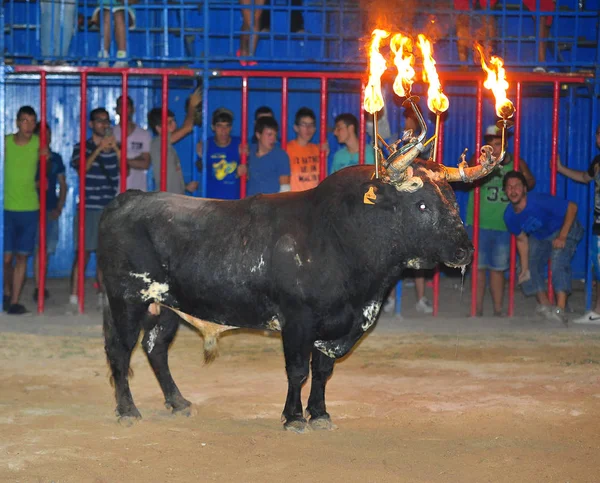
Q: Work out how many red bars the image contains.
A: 12